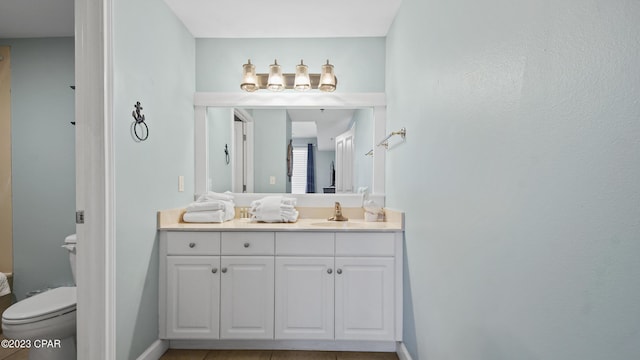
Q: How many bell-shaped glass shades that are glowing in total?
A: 4